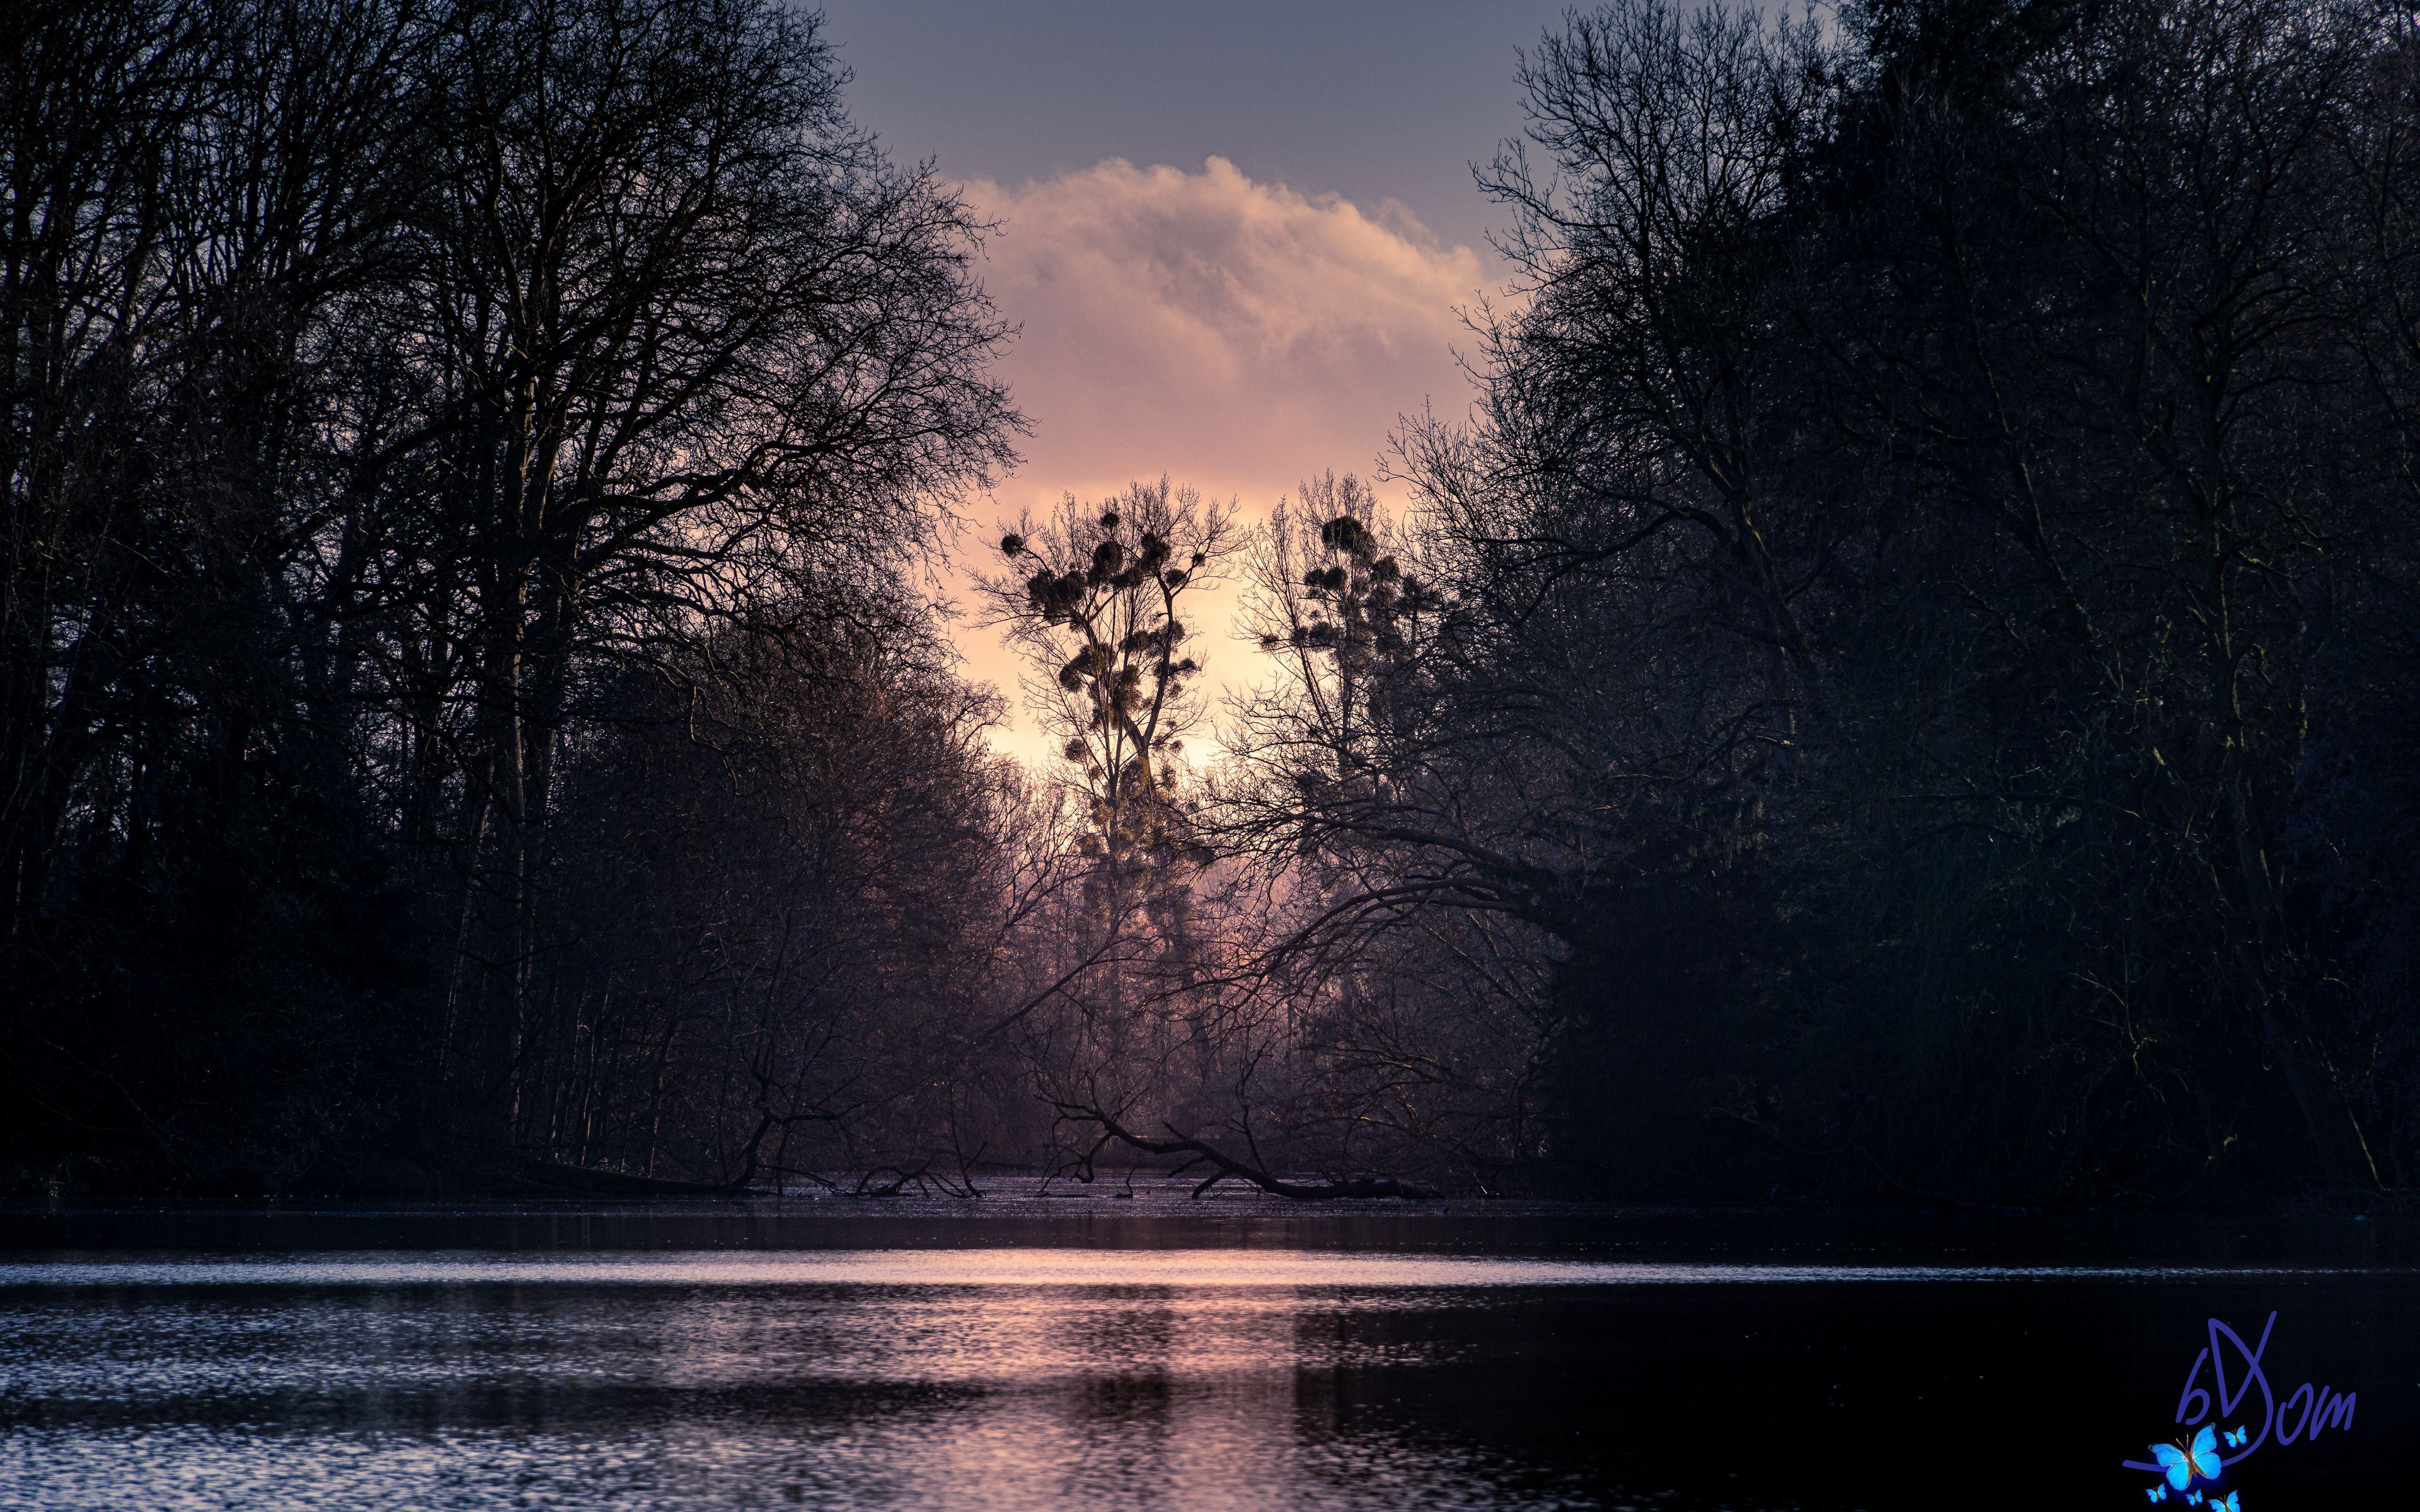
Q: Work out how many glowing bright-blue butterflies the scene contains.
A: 5